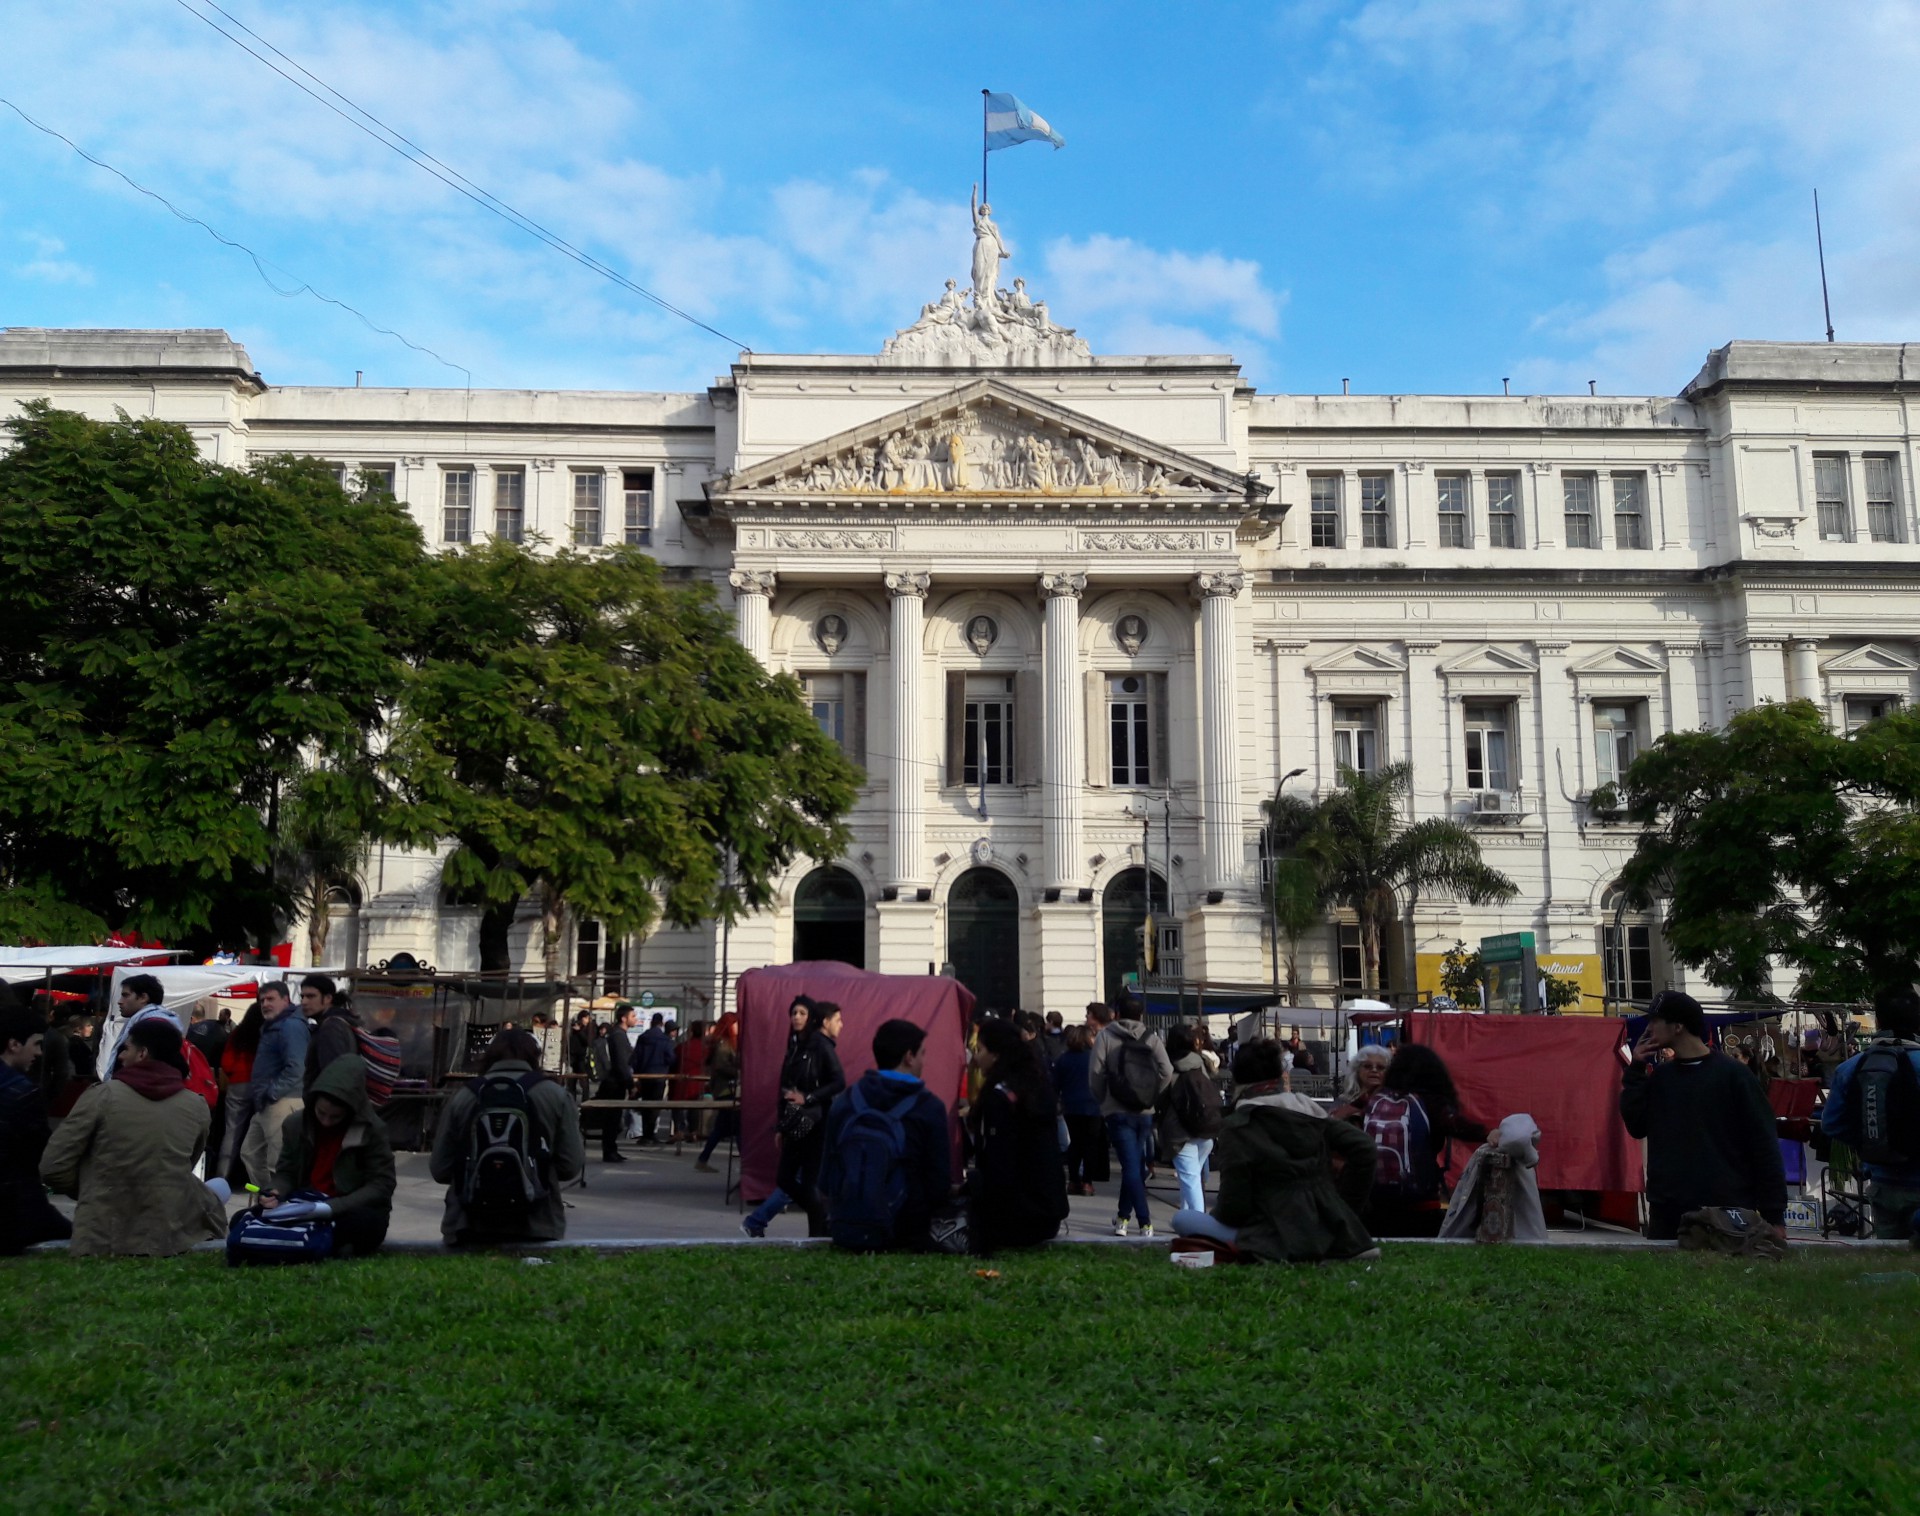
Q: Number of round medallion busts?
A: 3